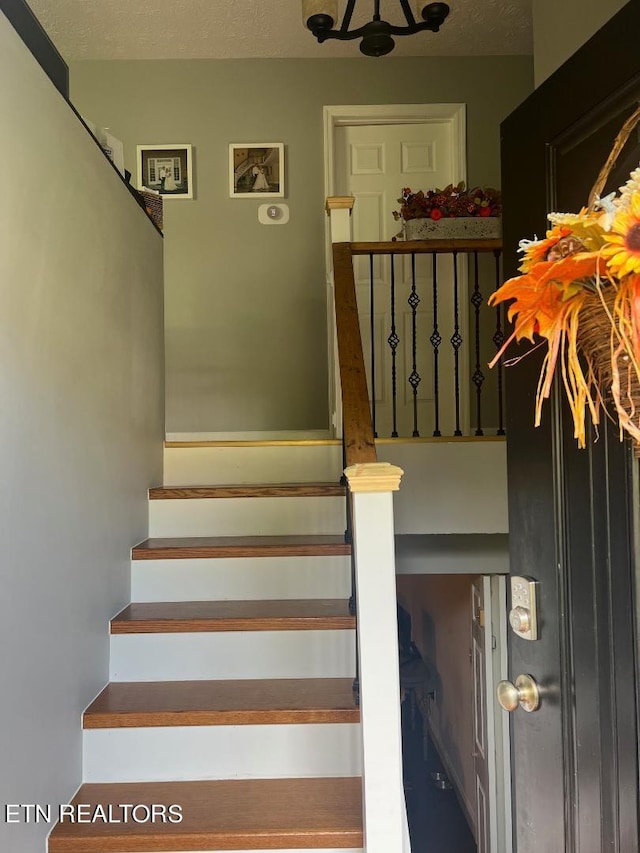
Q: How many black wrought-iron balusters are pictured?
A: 7